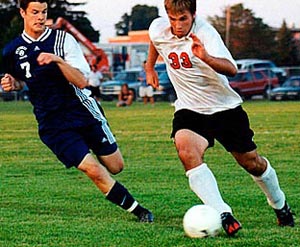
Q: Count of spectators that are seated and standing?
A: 3